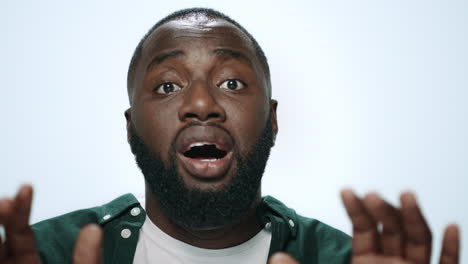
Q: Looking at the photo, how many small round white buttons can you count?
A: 5